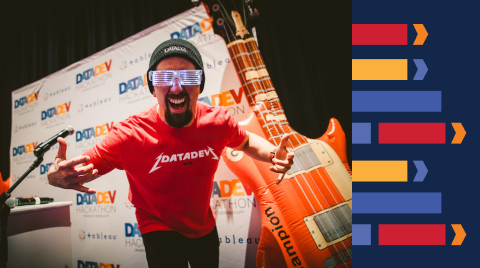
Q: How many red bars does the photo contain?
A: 3